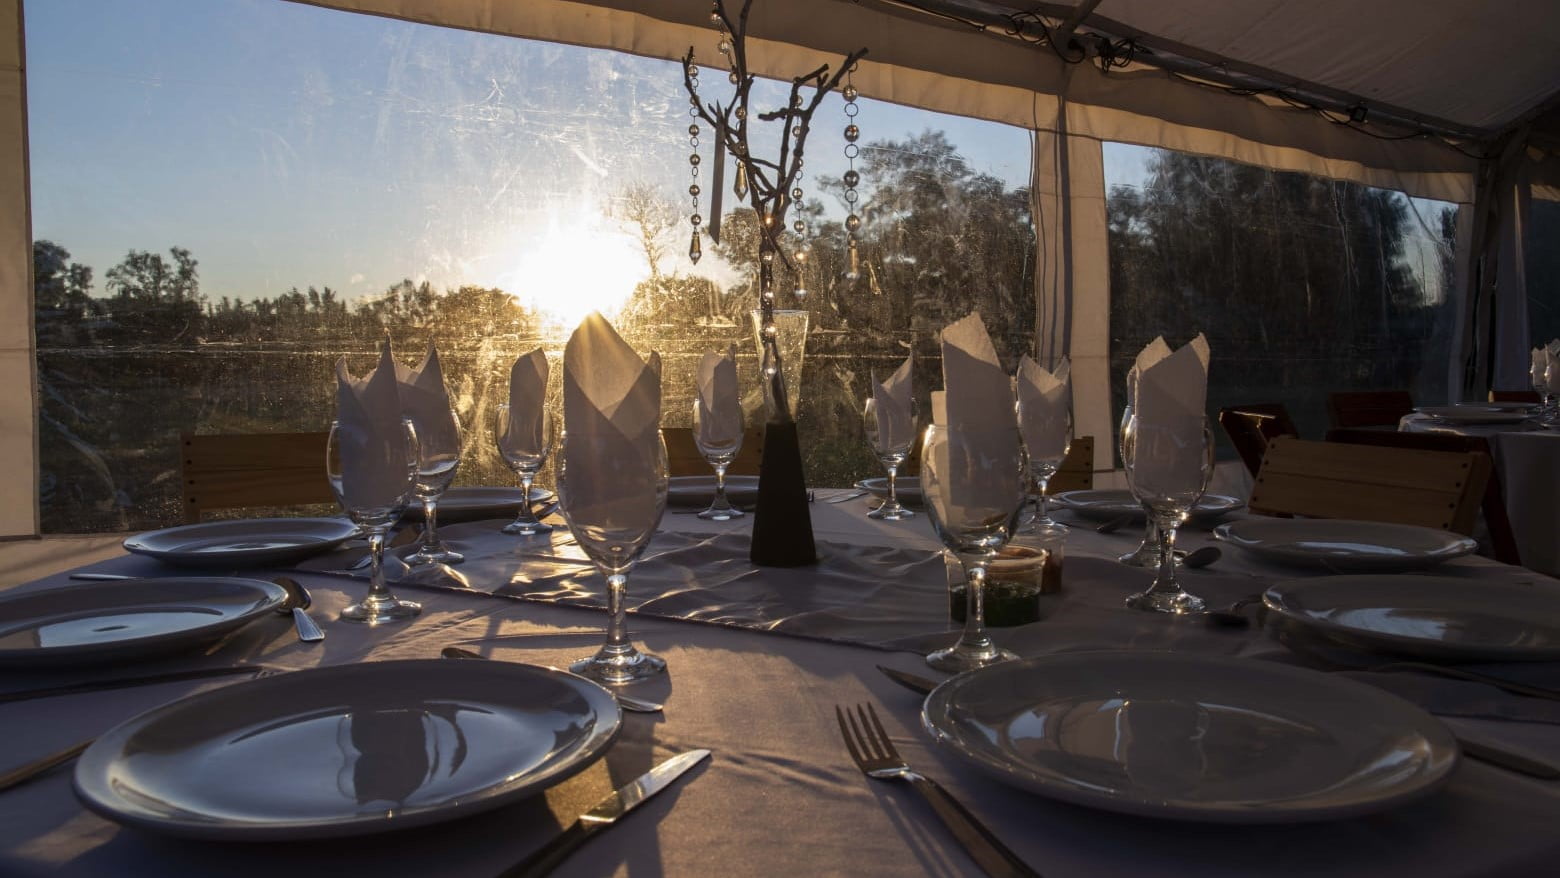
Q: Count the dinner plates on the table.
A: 10